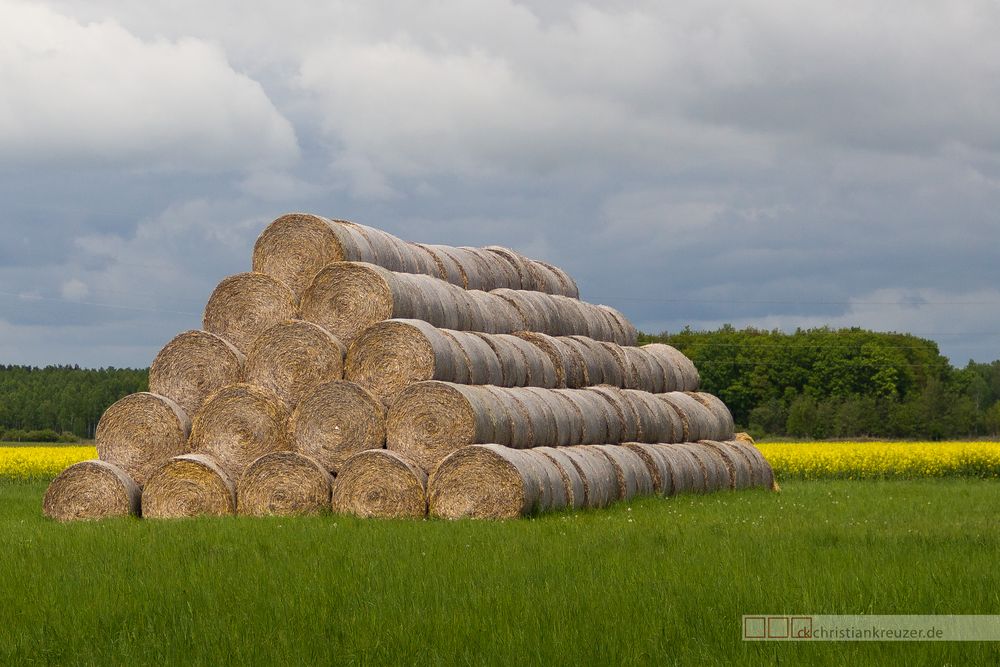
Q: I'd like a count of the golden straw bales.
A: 15